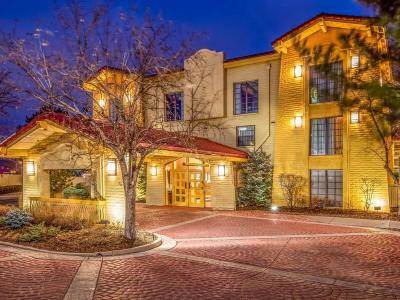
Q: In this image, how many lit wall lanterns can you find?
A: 10